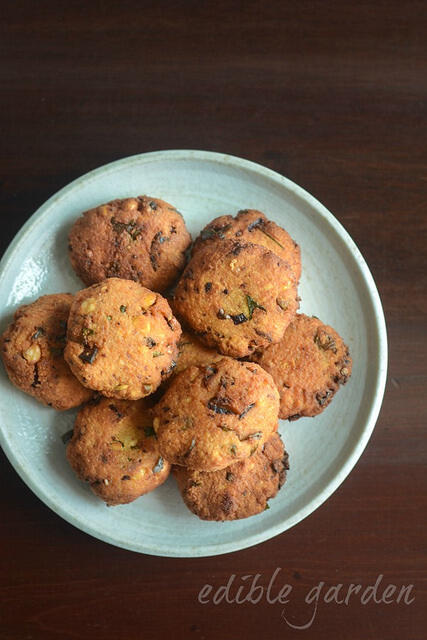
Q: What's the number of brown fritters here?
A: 10